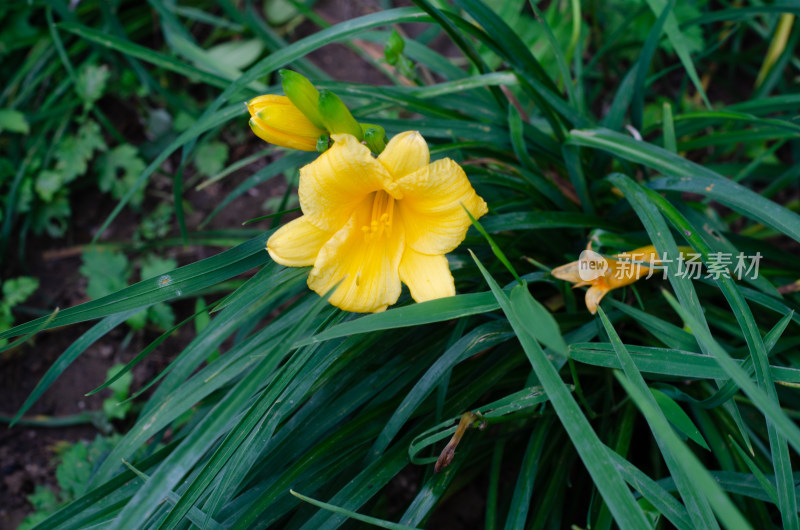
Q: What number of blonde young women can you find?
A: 0